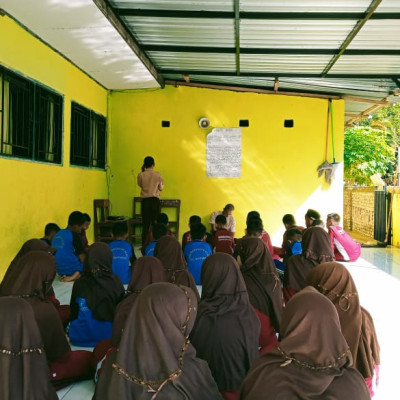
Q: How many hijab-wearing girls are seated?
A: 12